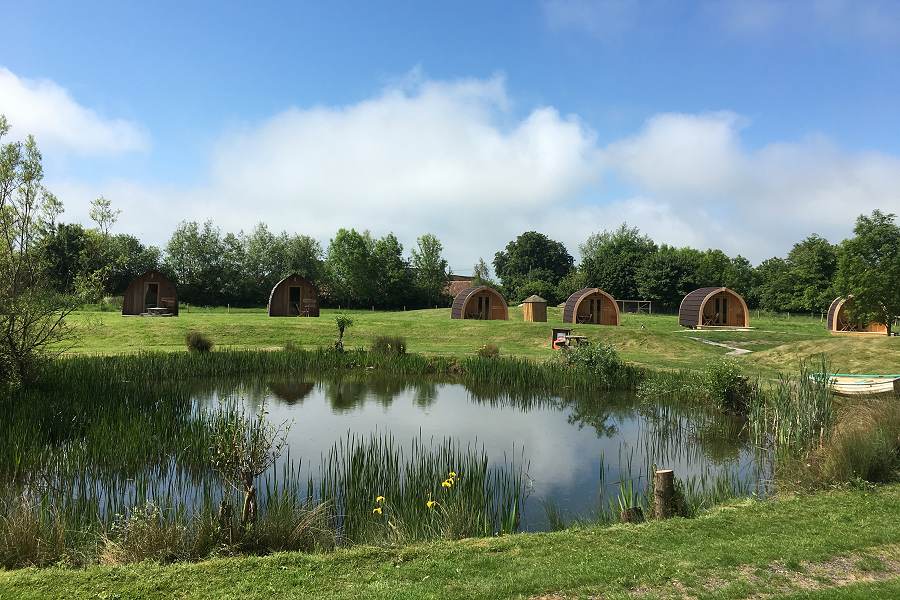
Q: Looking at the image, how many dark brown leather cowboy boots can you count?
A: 0